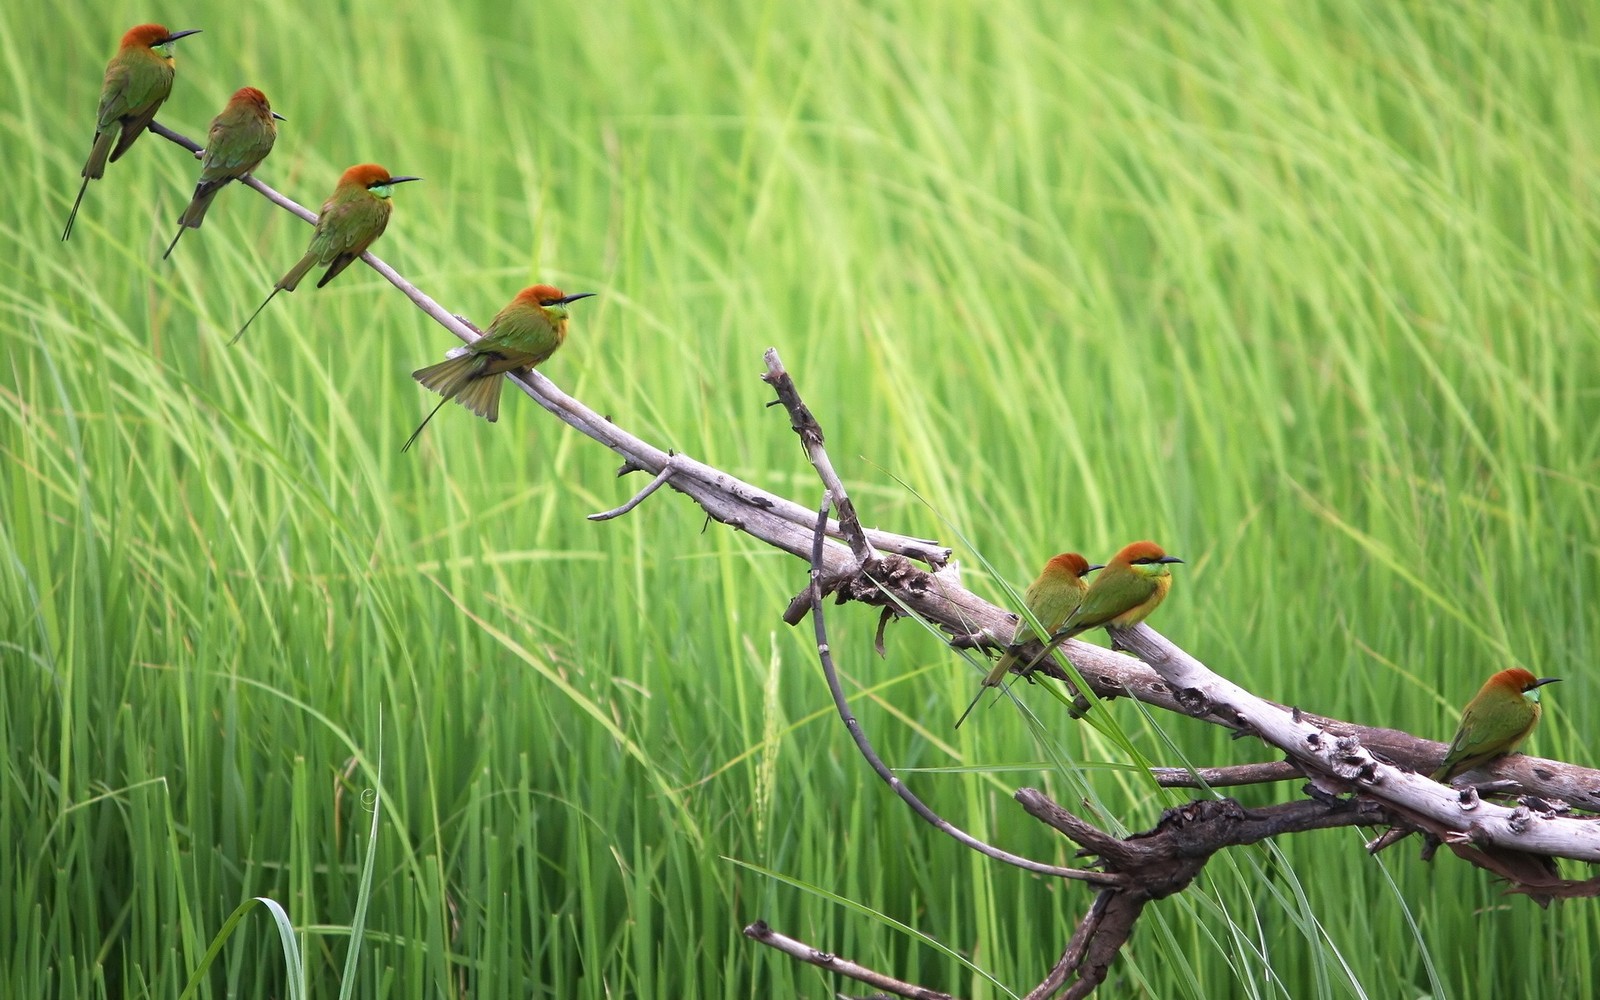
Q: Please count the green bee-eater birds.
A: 7